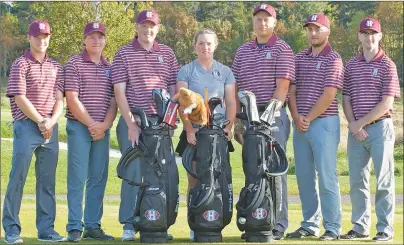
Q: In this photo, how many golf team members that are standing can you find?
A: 7